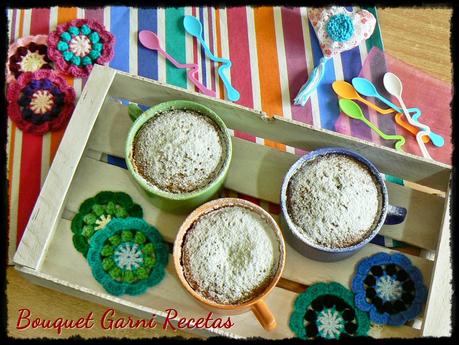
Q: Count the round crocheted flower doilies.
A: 7